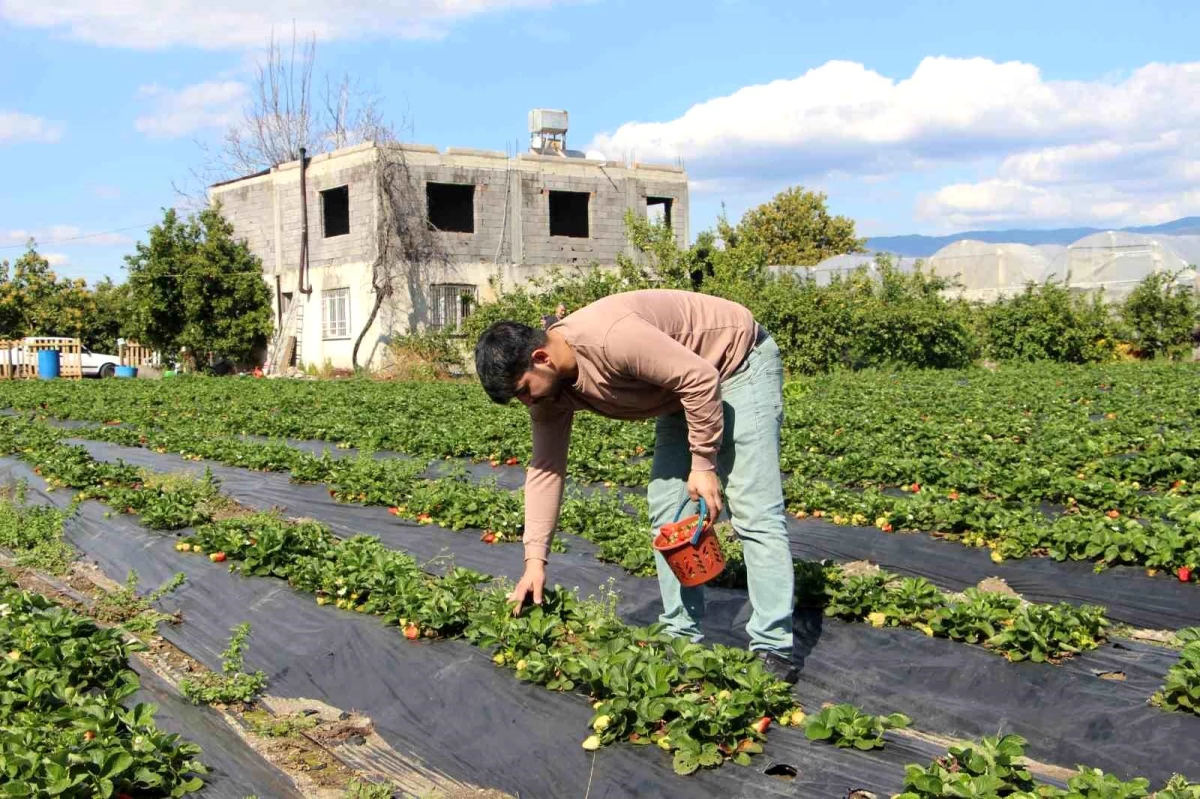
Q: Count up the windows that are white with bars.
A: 2